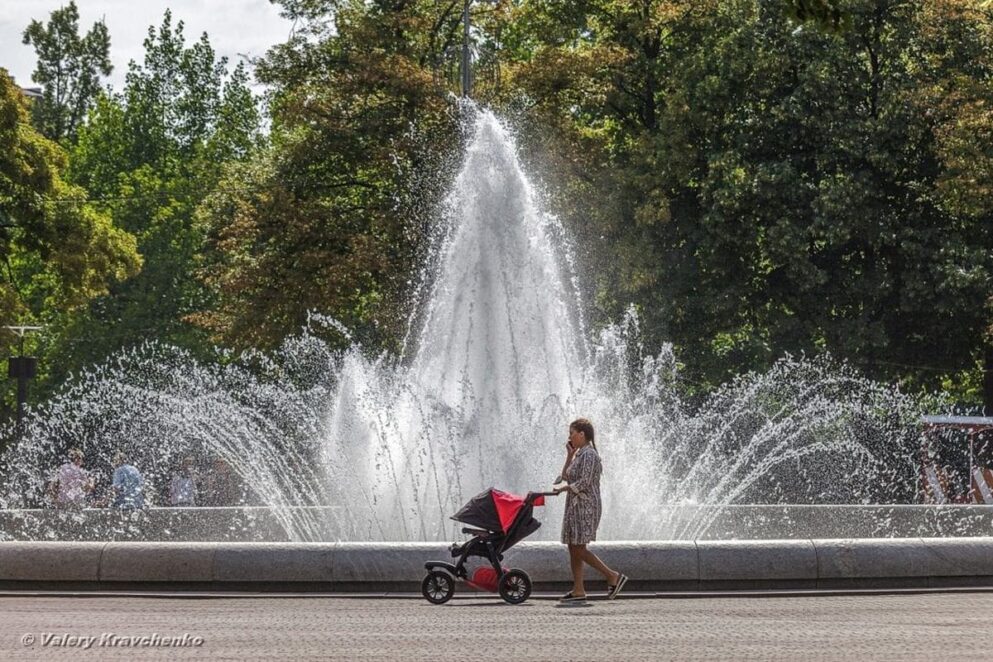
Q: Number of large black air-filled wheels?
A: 2